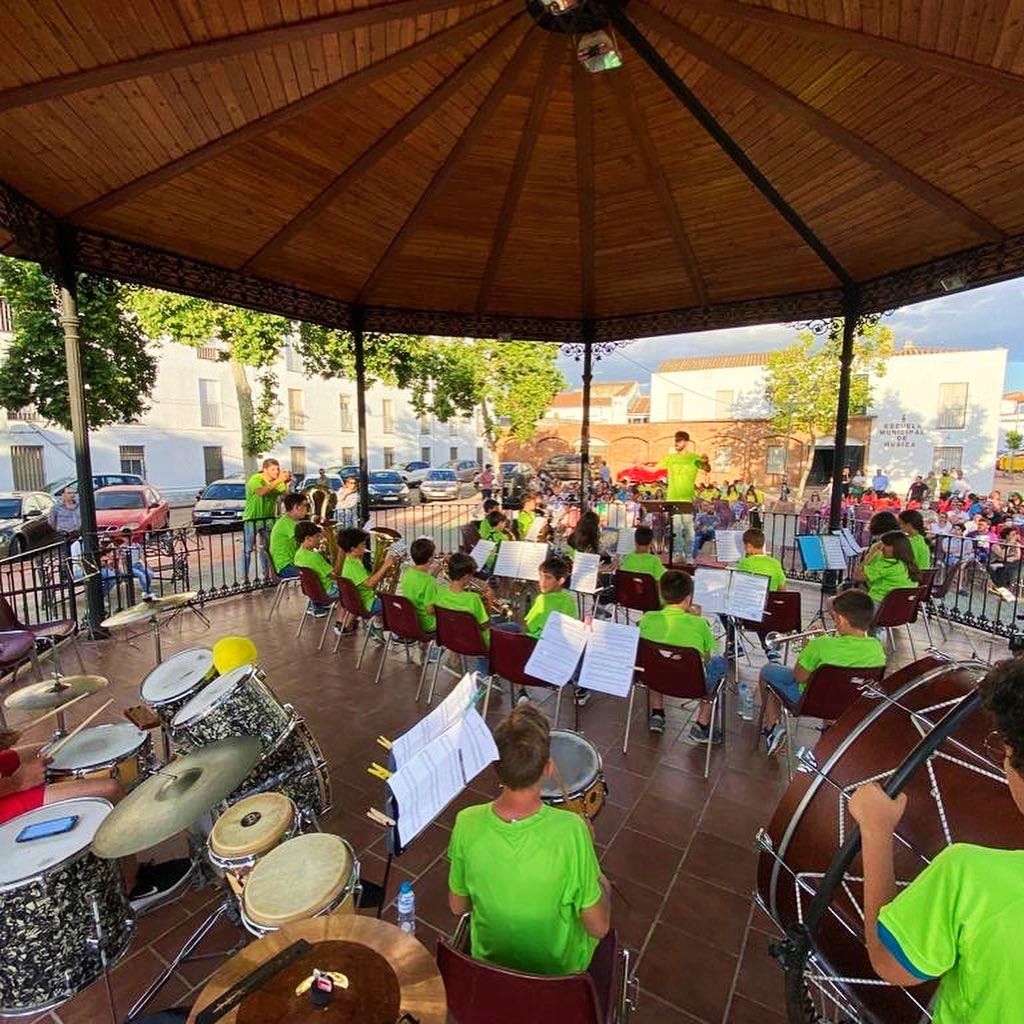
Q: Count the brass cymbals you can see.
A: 4